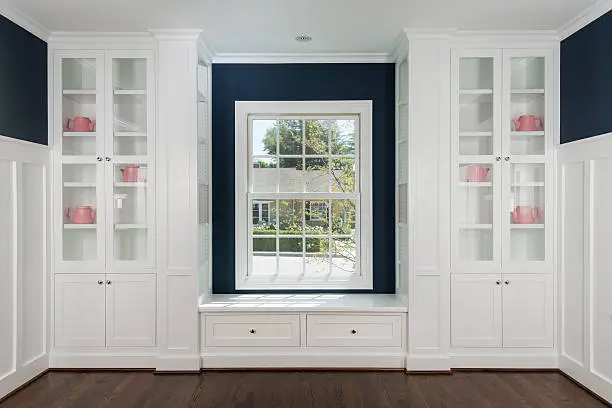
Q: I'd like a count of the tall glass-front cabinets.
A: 2